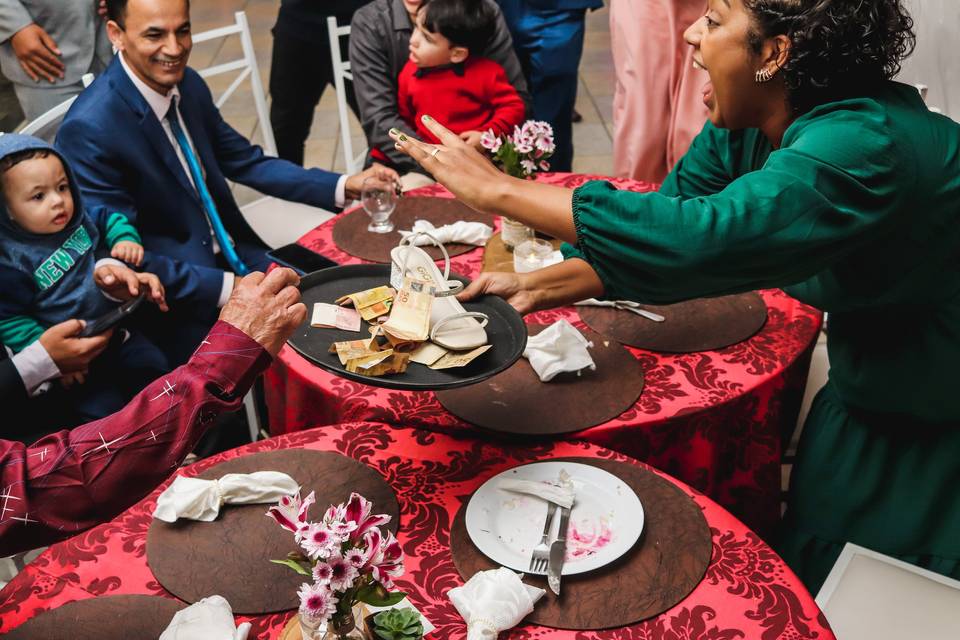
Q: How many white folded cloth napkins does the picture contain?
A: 5